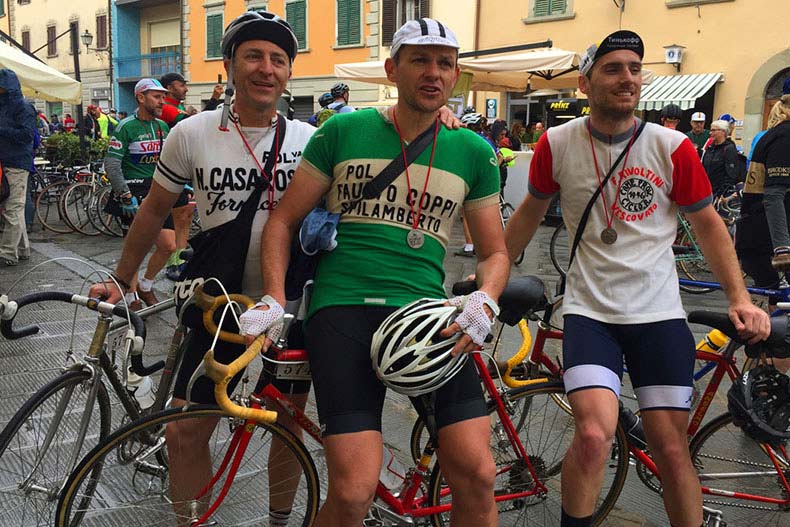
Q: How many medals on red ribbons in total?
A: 2